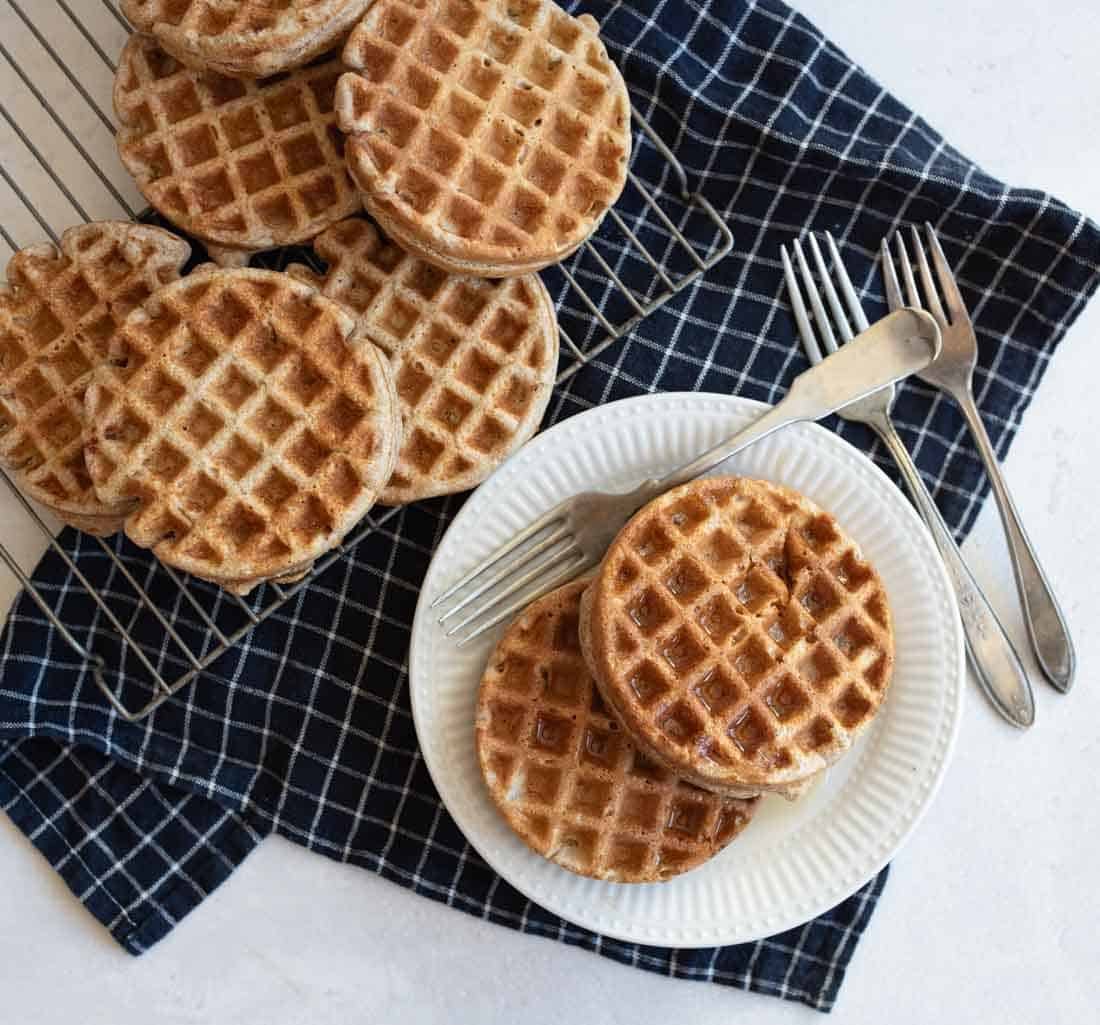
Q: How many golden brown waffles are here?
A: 8